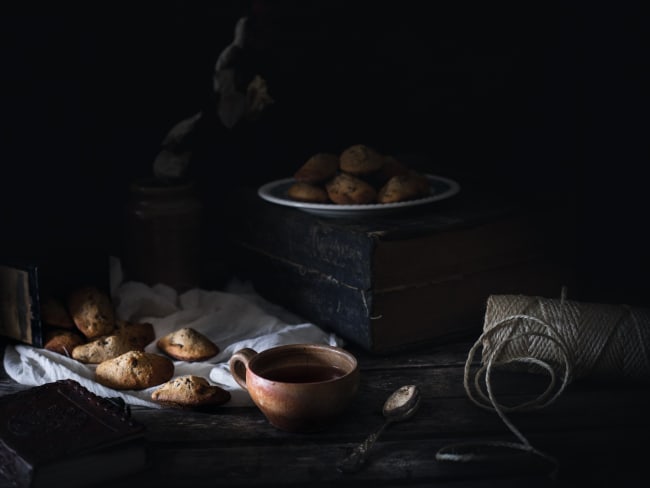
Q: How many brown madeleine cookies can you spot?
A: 14